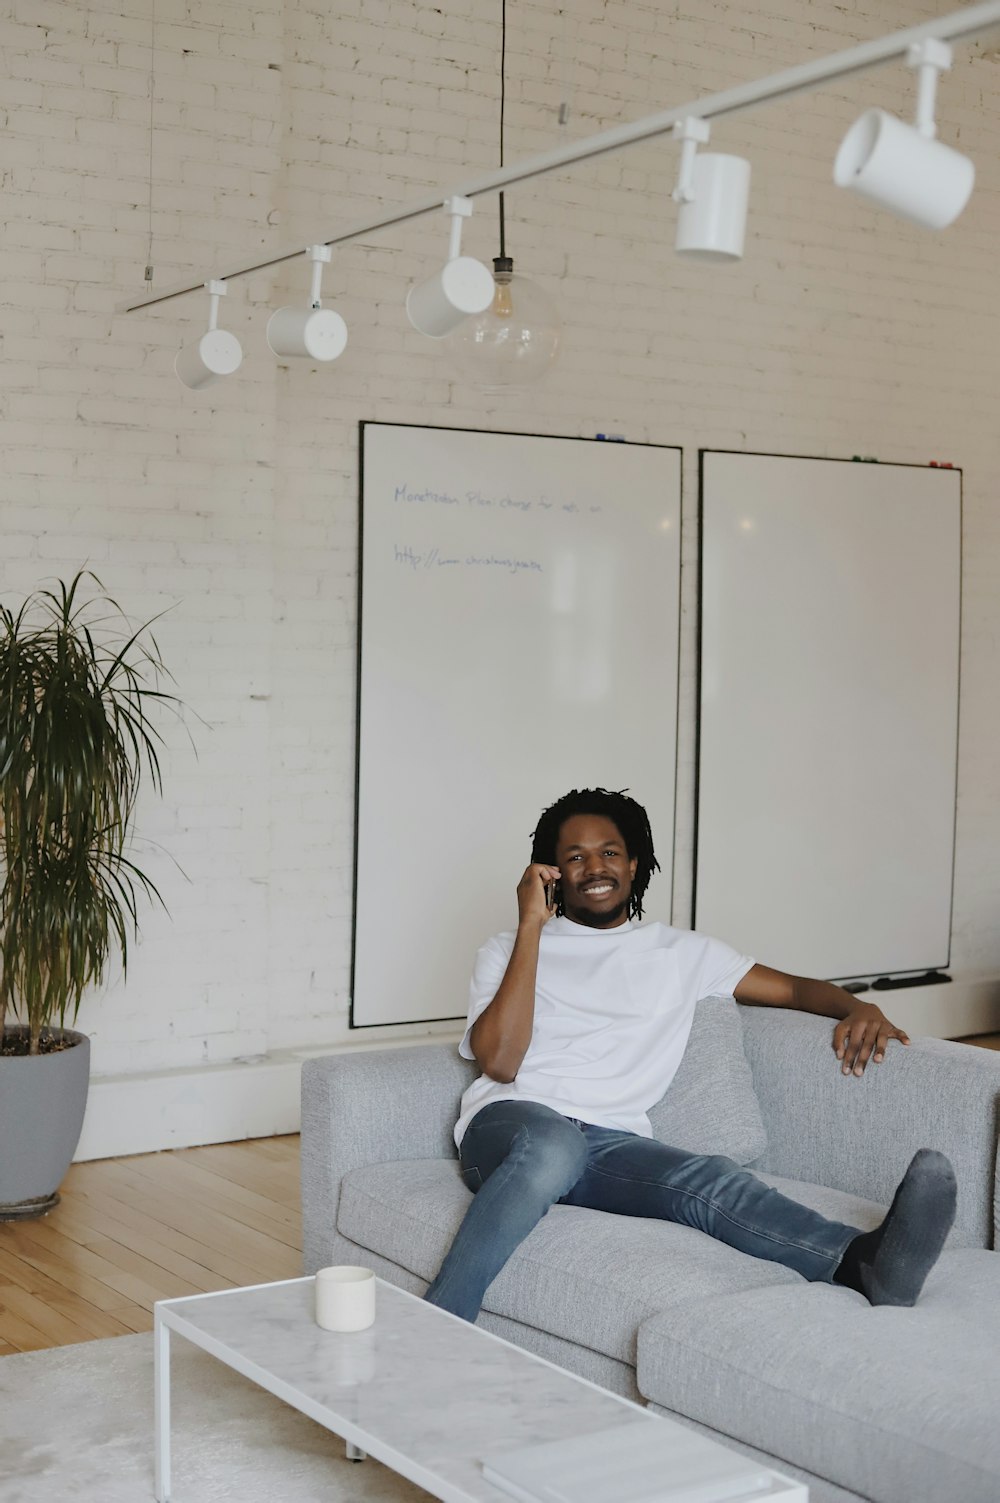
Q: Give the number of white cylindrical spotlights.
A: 5